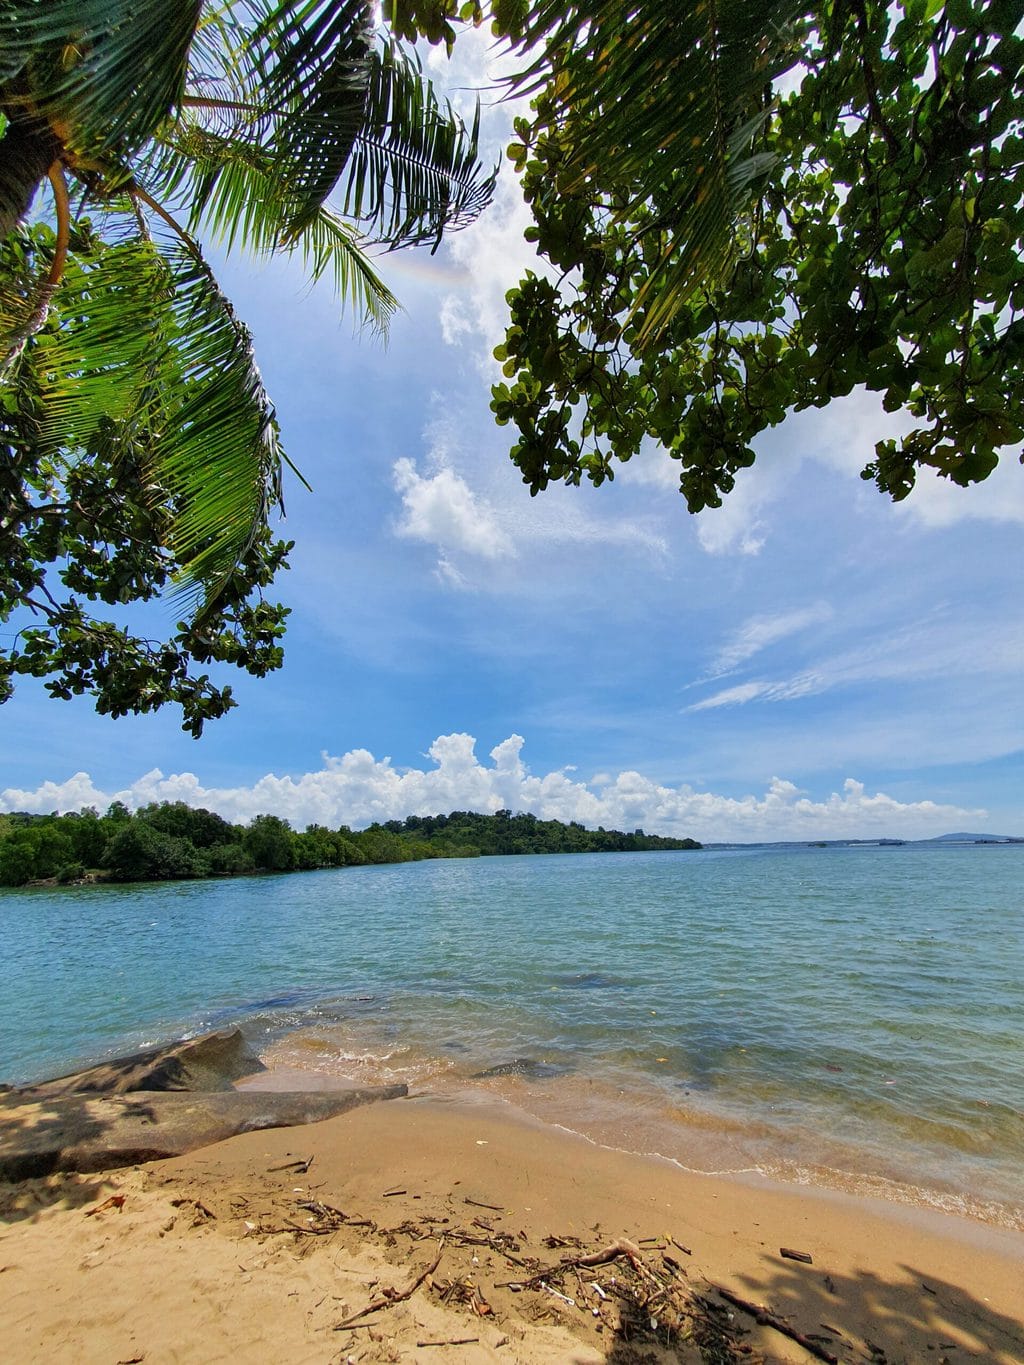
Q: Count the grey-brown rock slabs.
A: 2